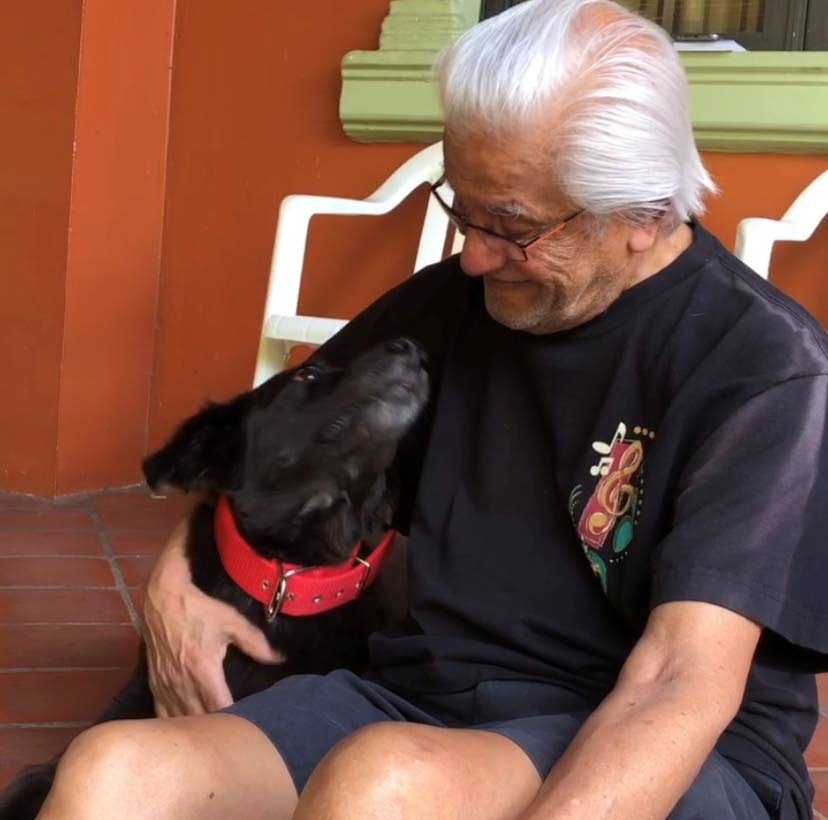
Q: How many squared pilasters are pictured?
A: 1